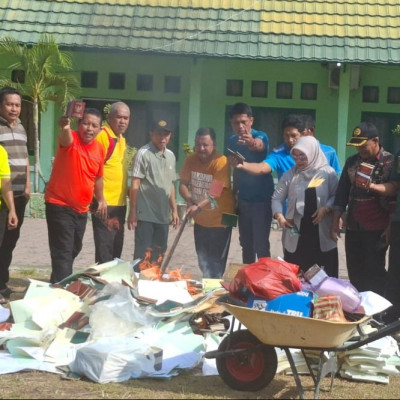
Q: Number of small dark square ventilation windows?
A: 11